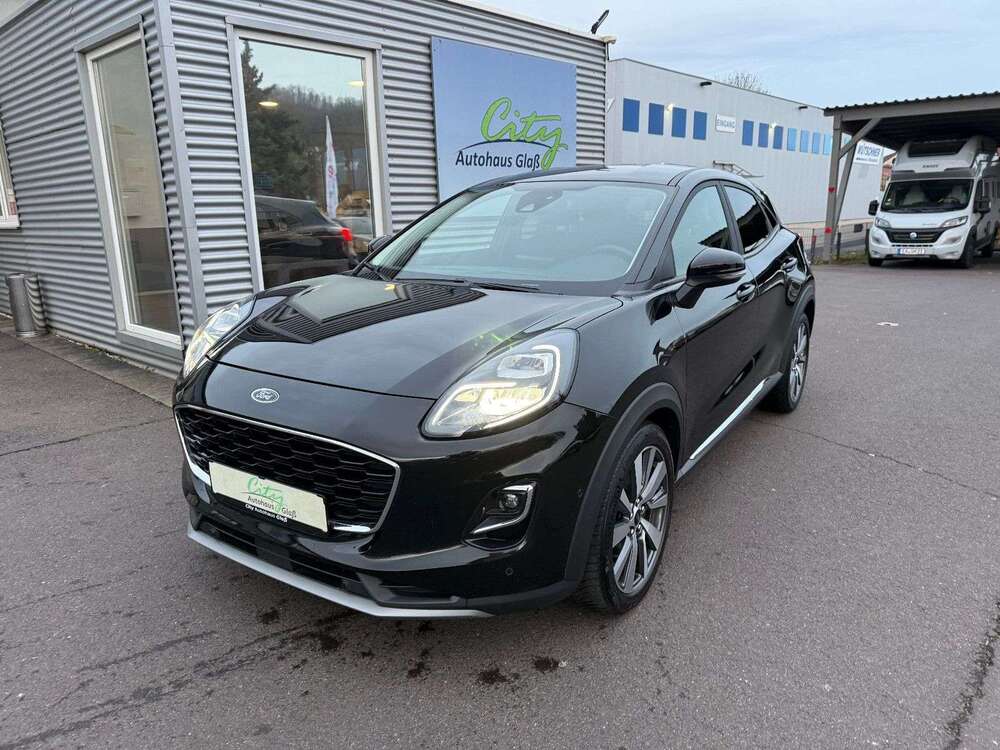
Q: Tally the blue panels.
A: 11